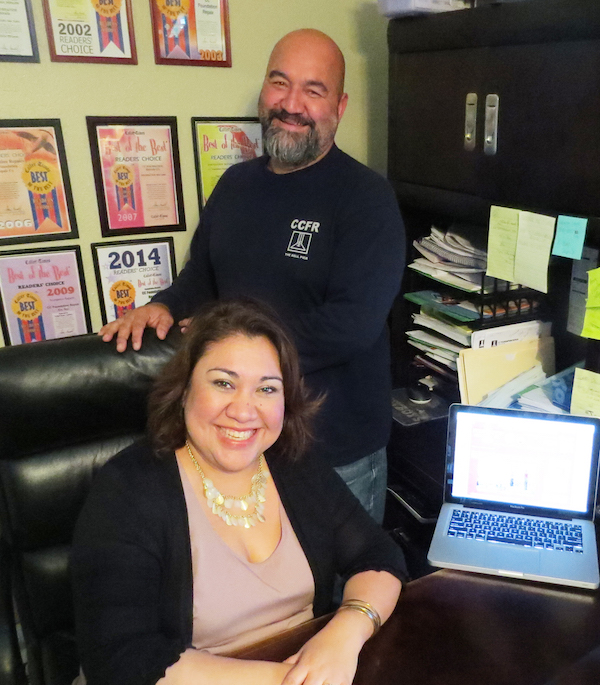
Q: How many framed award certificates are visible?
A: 8